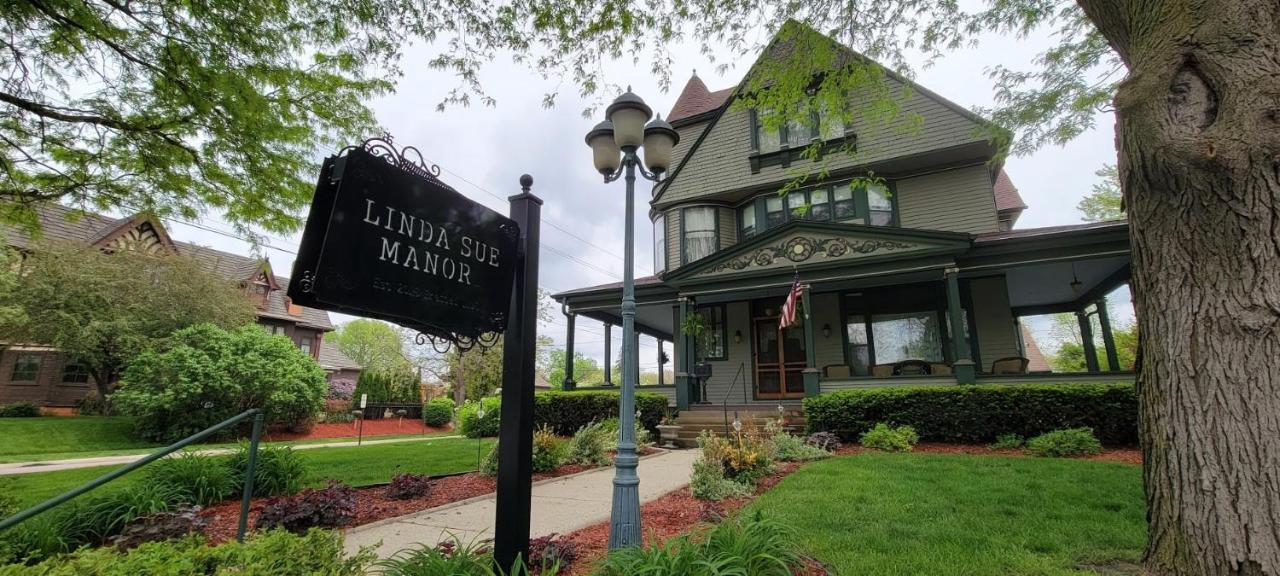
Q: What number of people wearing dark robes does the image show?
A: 0